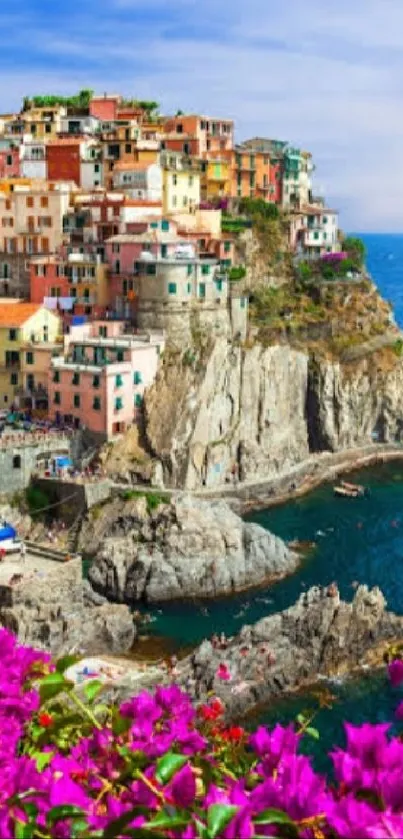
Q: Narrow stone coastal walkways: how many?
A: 1